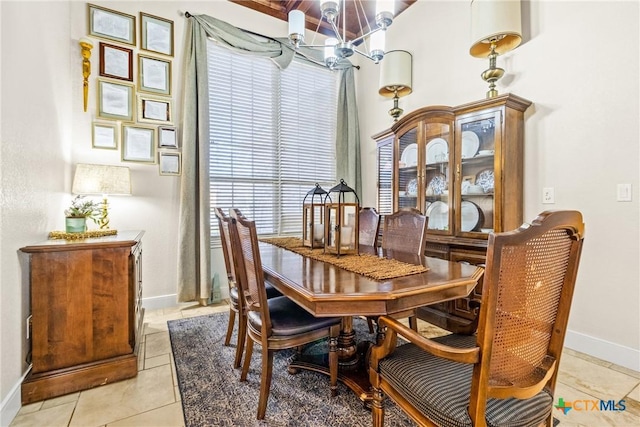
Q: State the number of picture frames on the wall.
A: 10